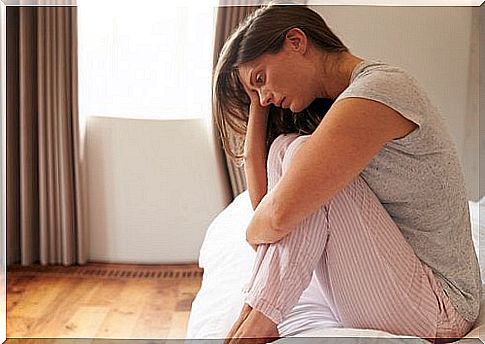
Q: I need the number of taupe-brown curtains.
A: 2